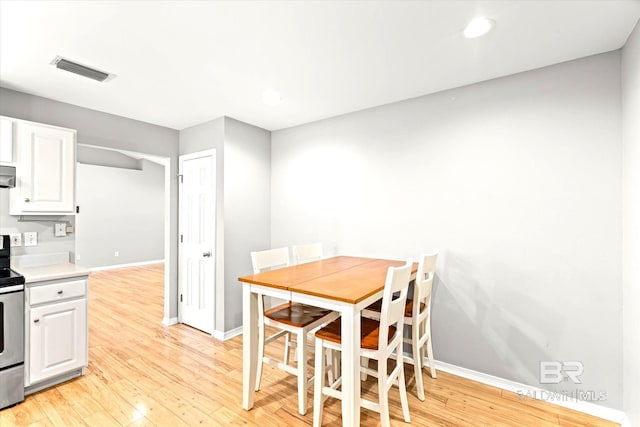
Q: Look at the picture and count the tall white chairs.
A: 4